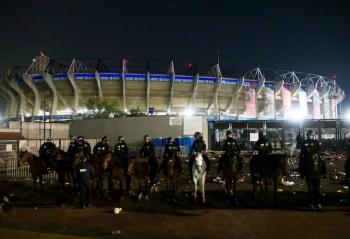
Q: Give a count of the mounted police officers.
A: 11